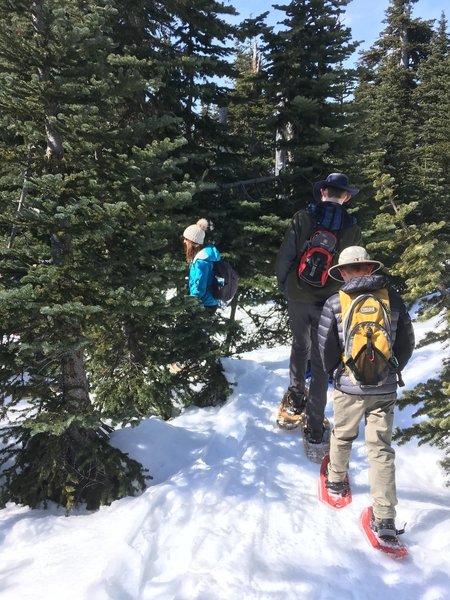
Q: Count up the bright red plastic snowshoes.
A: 2